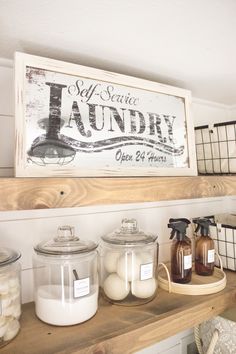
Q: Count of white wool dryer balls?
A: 5